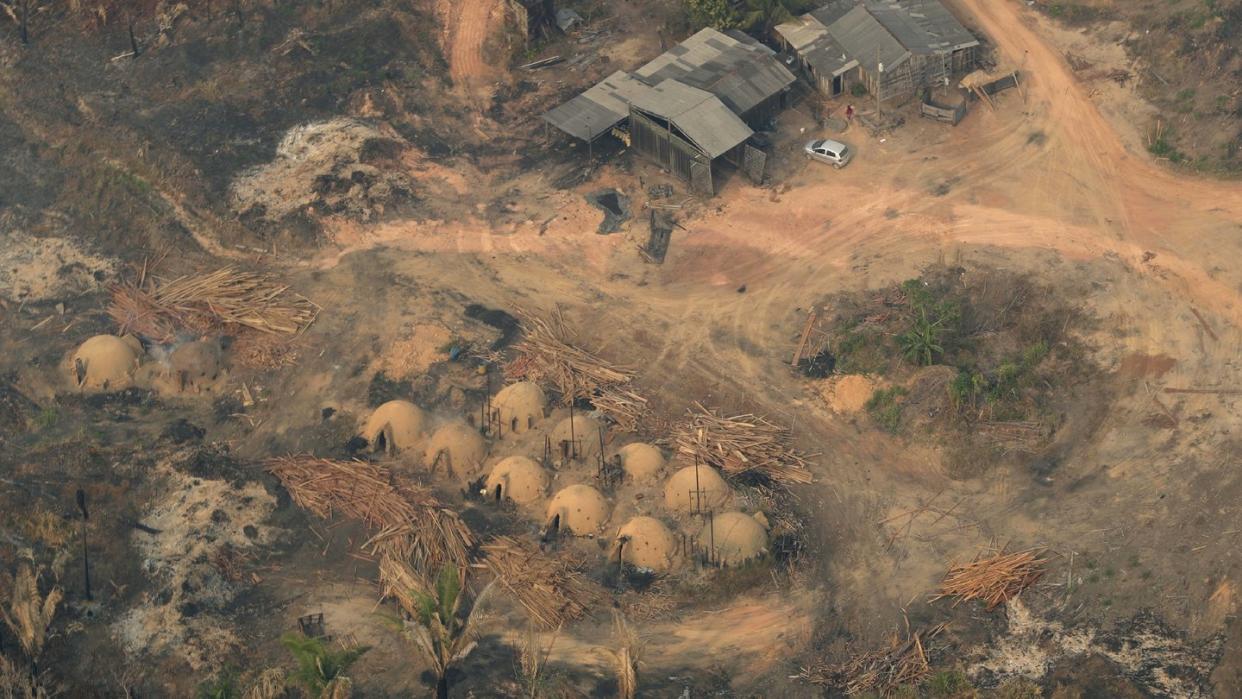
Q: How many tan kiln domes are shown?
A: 12